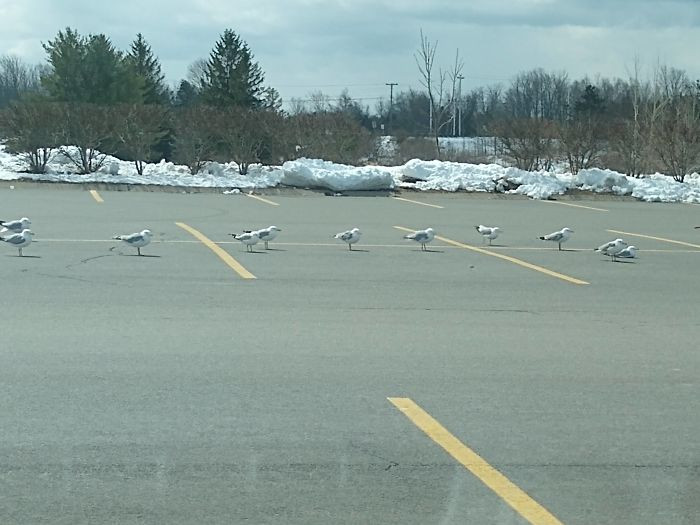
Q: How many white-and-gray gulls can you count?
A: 11